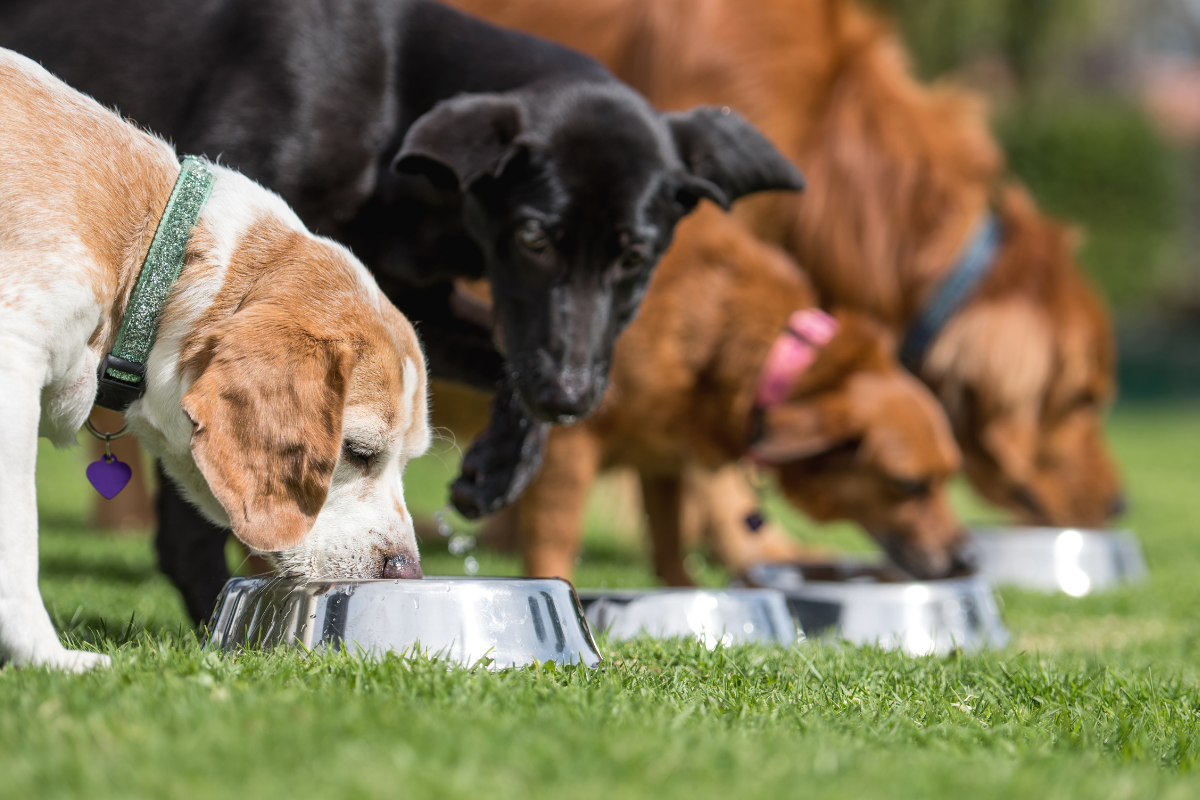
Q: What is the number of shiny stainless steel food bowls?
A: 4